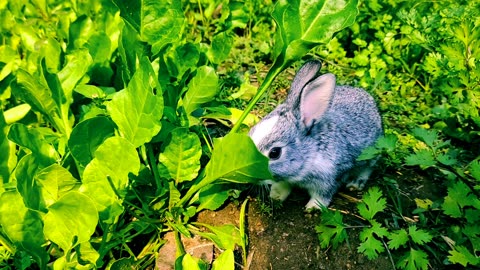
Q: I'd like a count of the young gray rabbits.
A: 1